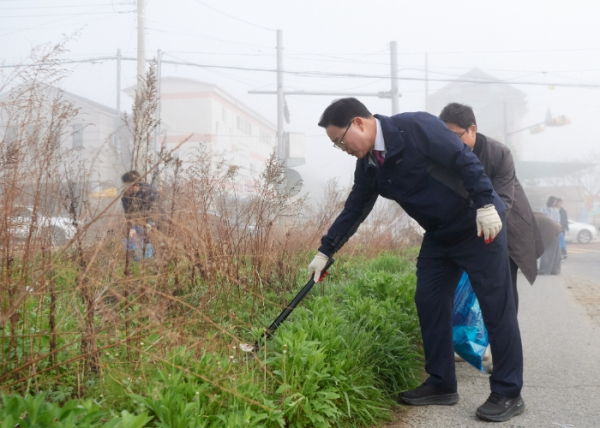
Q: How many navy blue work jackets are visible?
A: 1